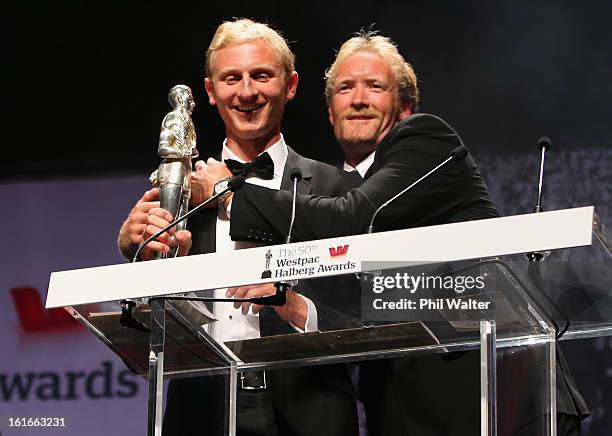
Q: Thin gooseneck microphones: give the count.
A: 4